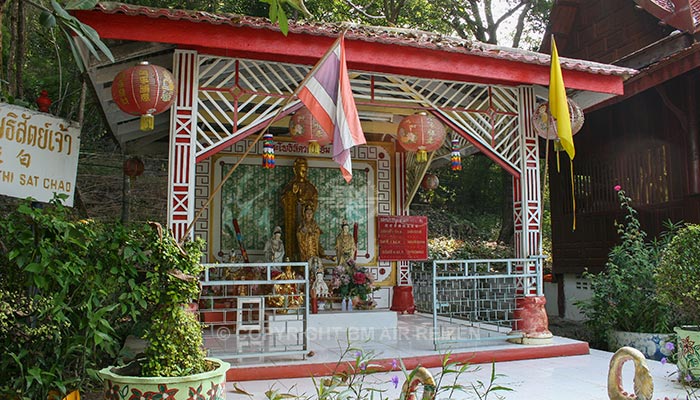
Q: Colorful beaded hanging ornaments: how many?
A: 2